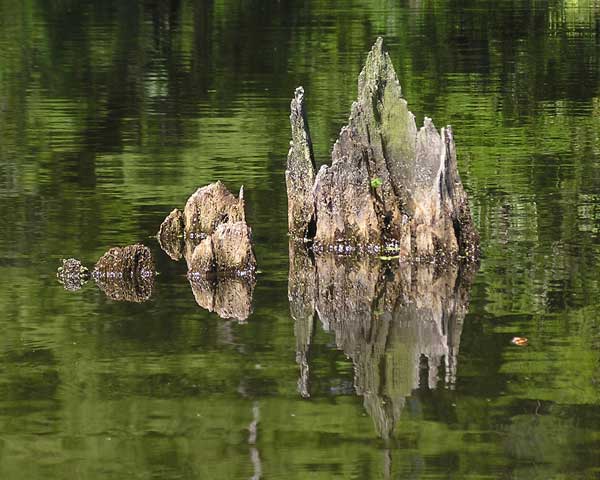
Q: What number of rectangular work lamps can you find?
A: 0